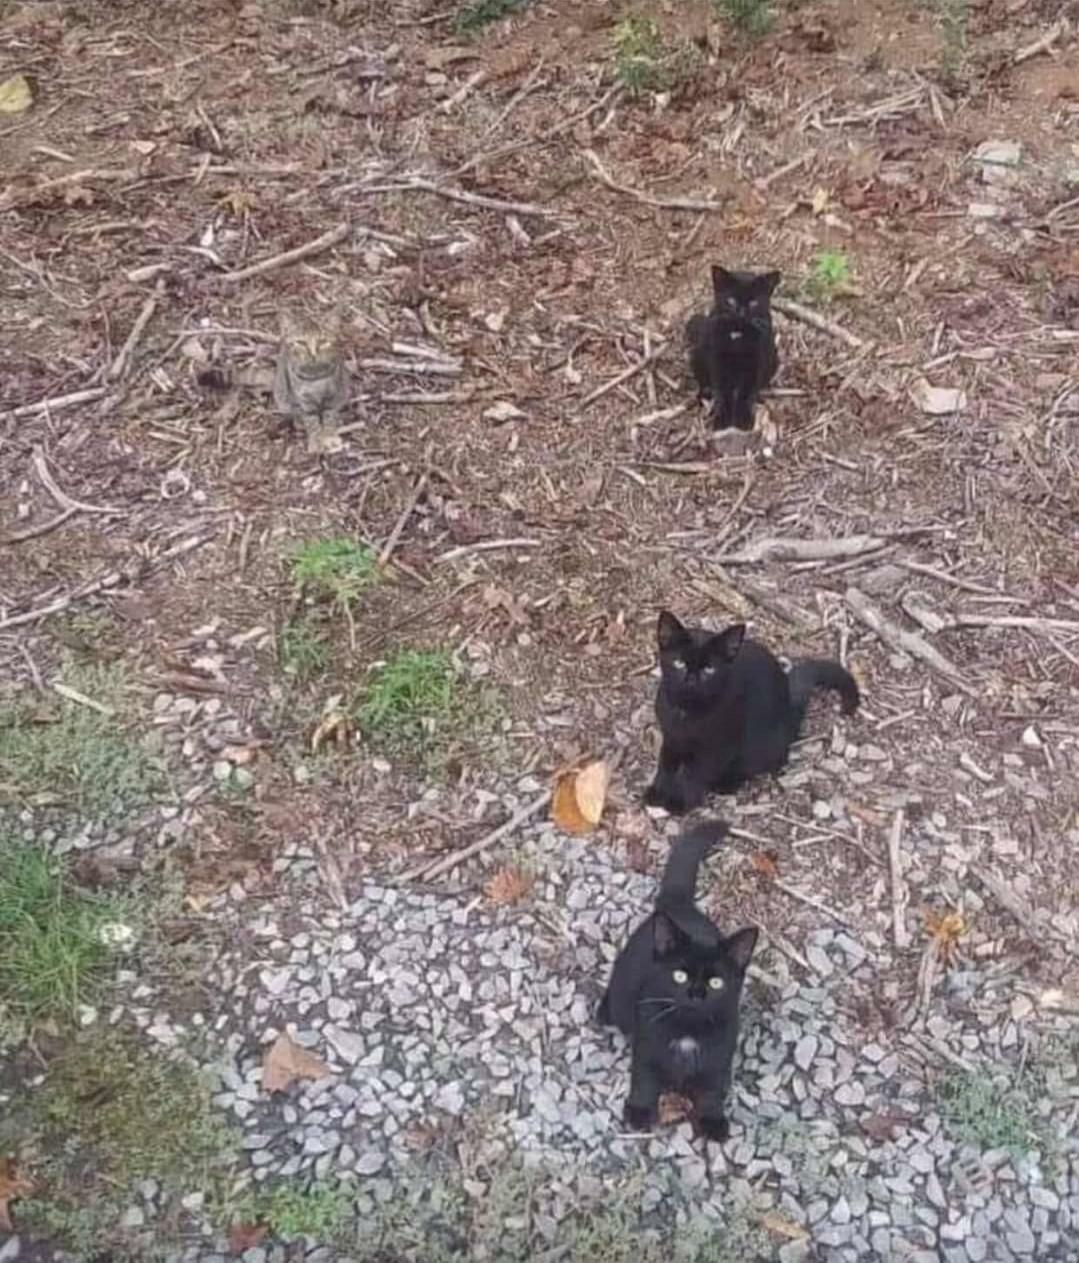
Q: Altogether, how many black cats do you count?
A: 3